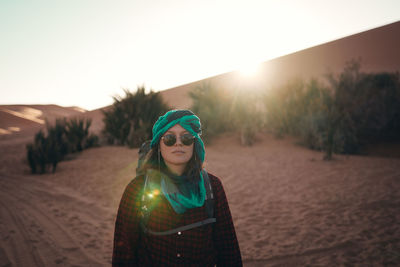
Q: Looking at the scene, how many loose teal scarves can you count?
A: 1